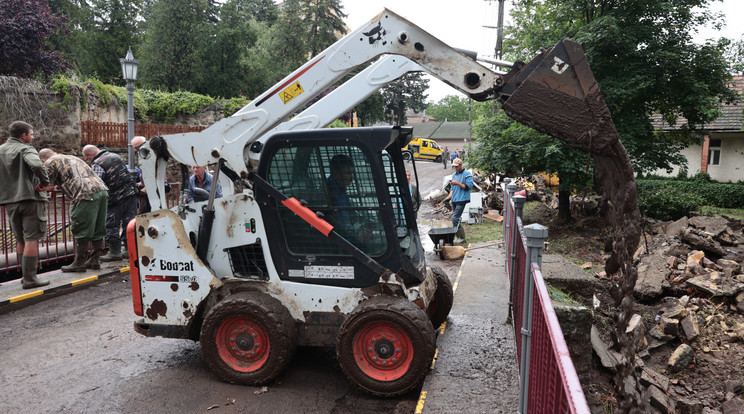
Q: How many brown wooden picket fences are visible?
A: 1